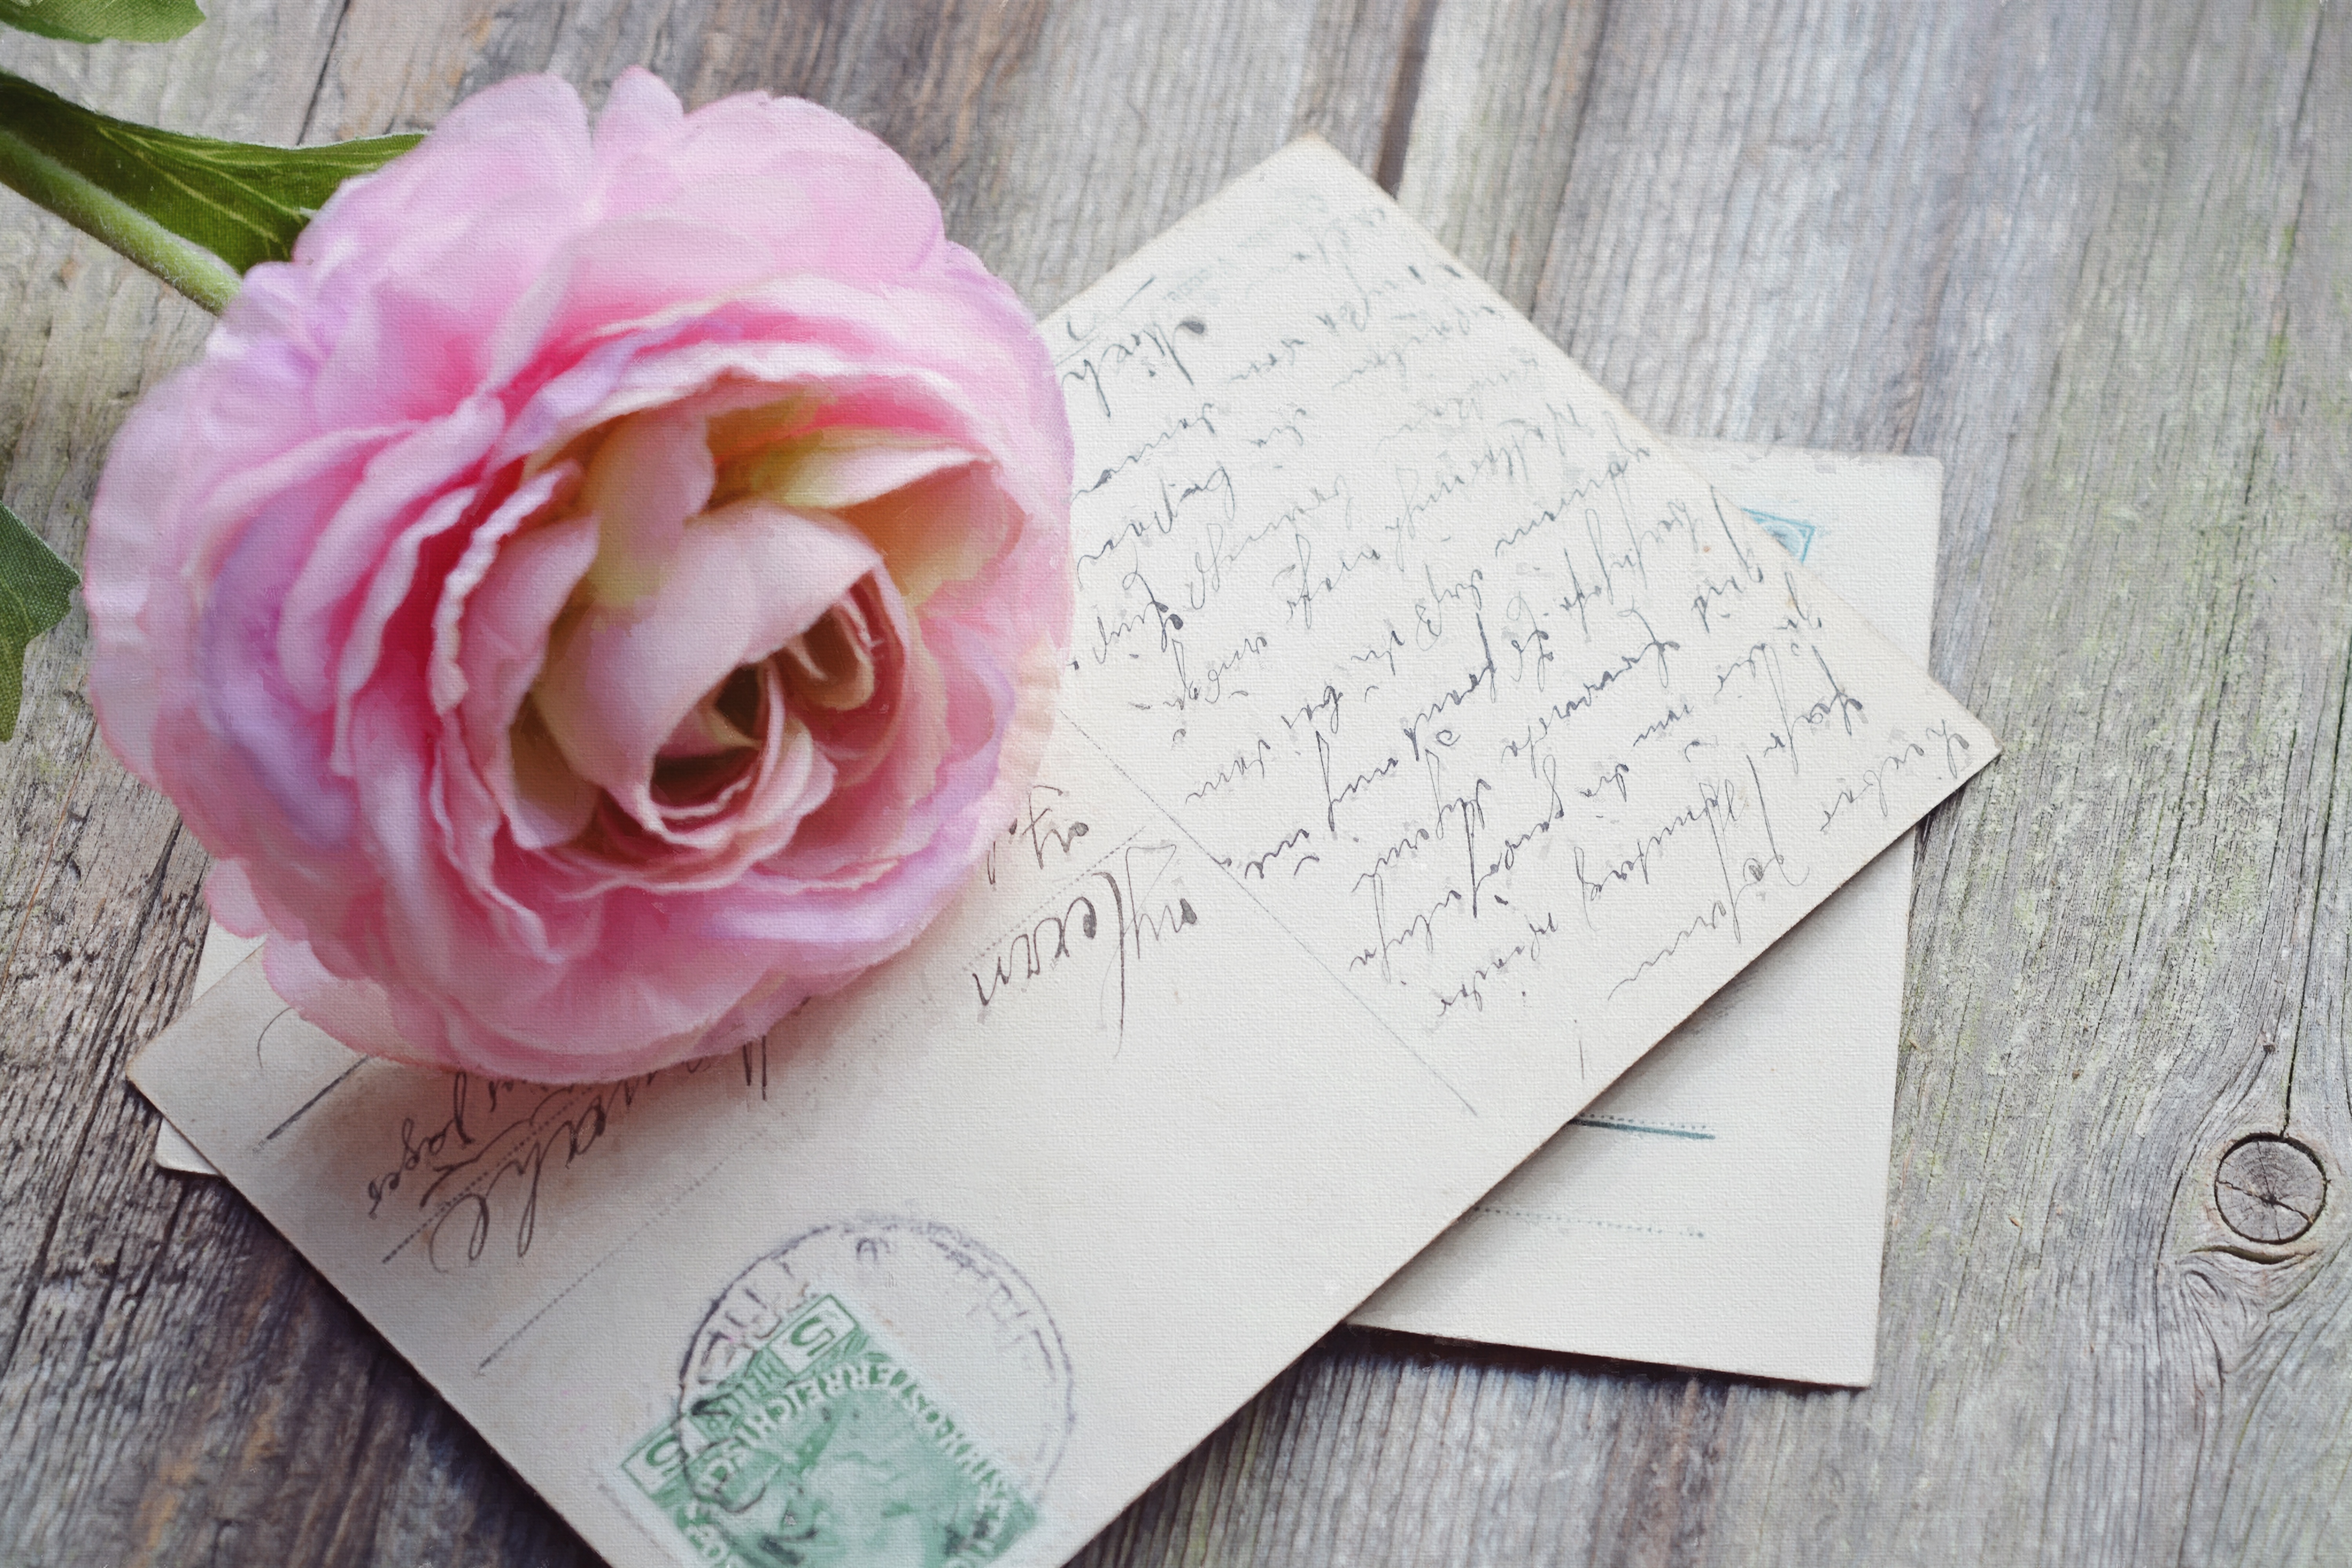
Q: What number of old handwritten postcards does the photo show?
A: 2